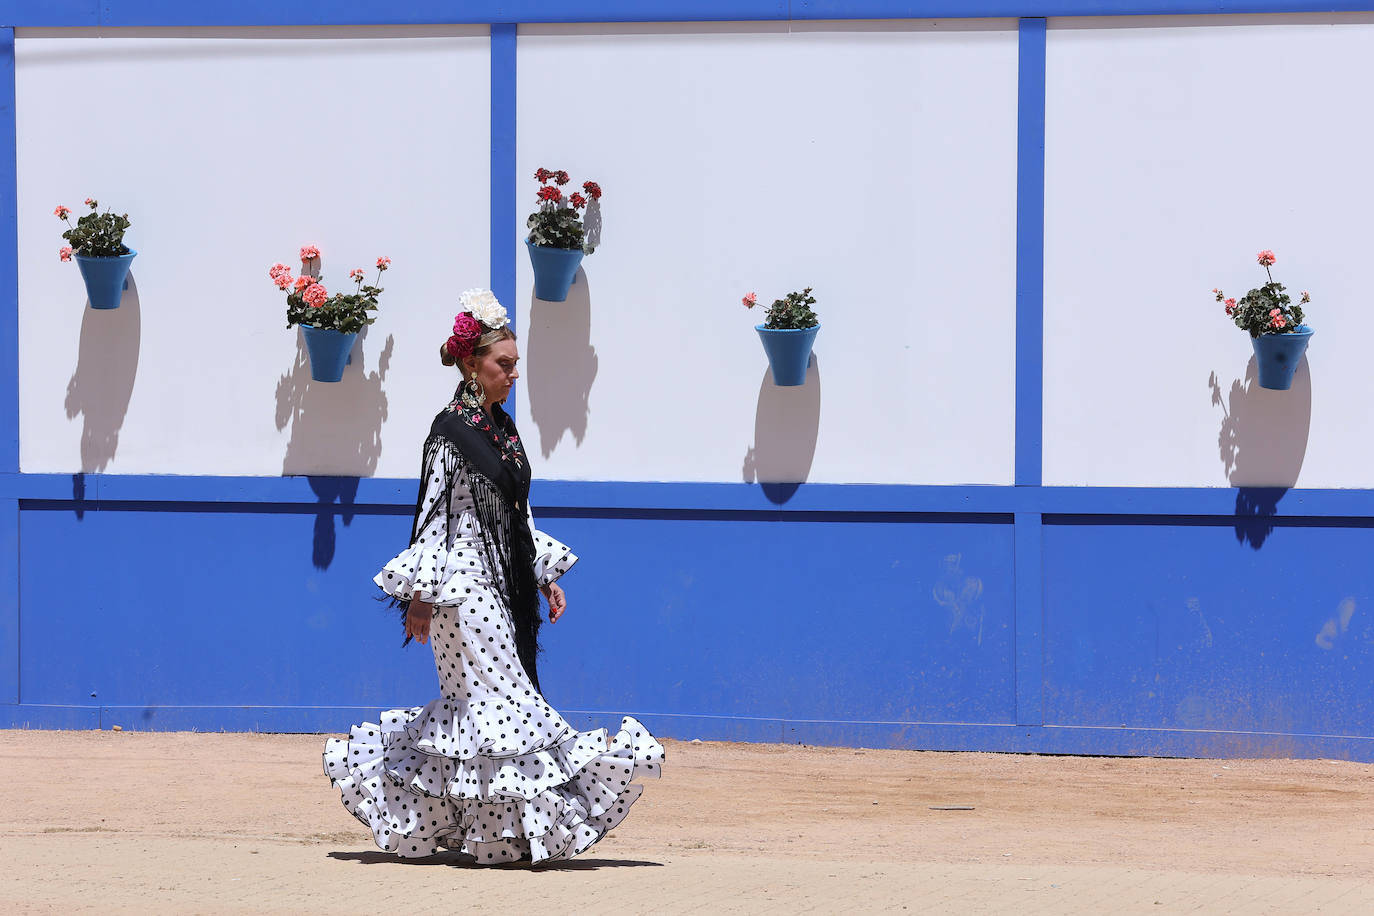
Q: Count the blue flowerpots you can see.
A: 5